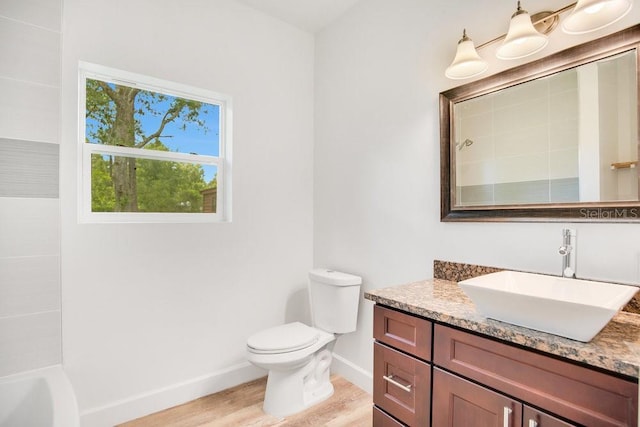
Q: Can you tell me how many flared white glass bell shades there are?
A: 3